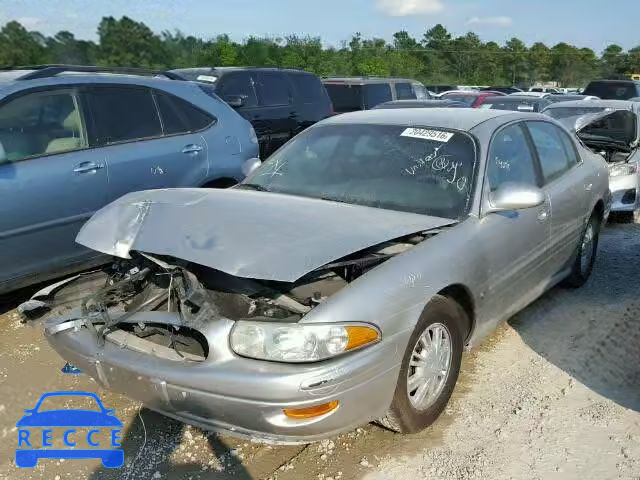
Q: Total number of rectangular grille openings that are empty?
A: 1